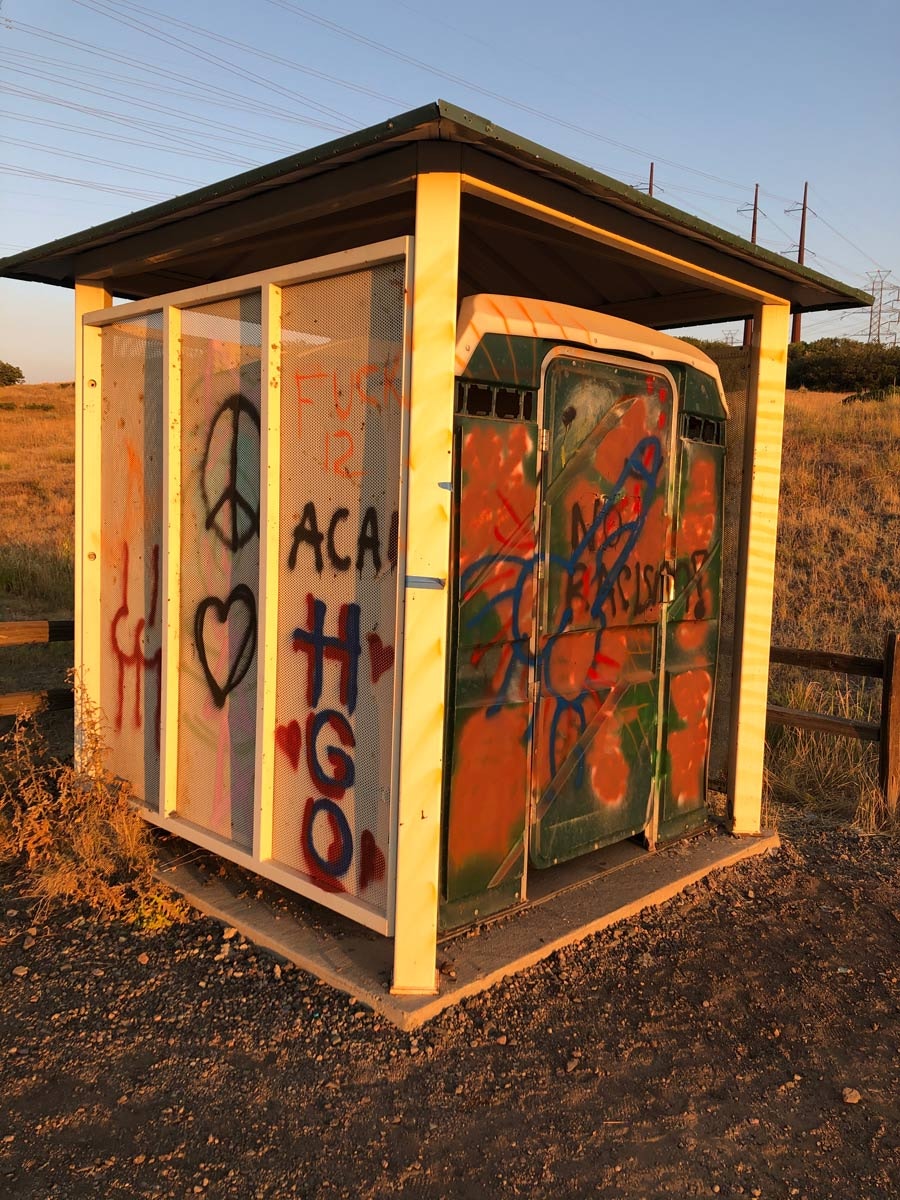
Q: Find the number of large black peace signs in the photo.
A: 1